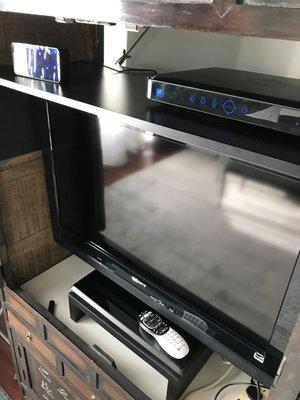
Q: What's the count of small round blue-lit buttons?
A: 4